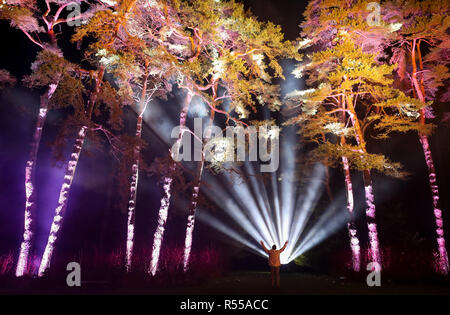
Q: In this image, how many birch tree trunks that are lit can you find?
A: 8